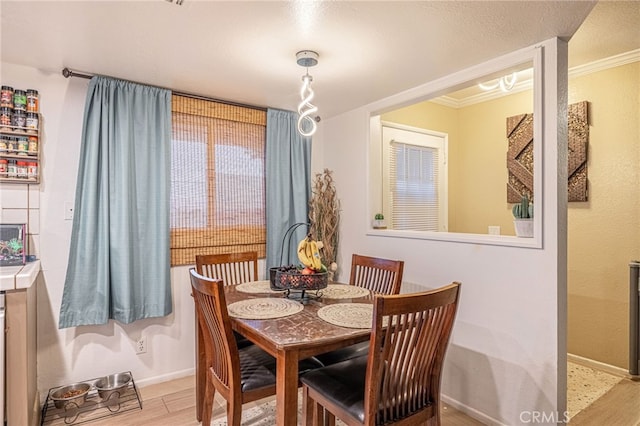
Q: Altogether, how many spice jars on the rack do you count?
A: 14